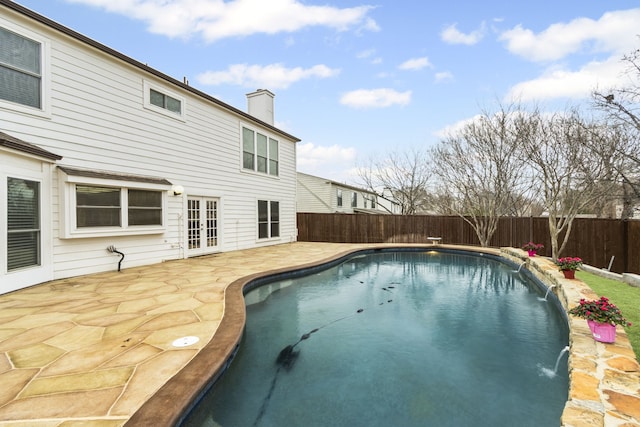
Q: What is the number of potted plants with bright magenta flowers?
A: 3